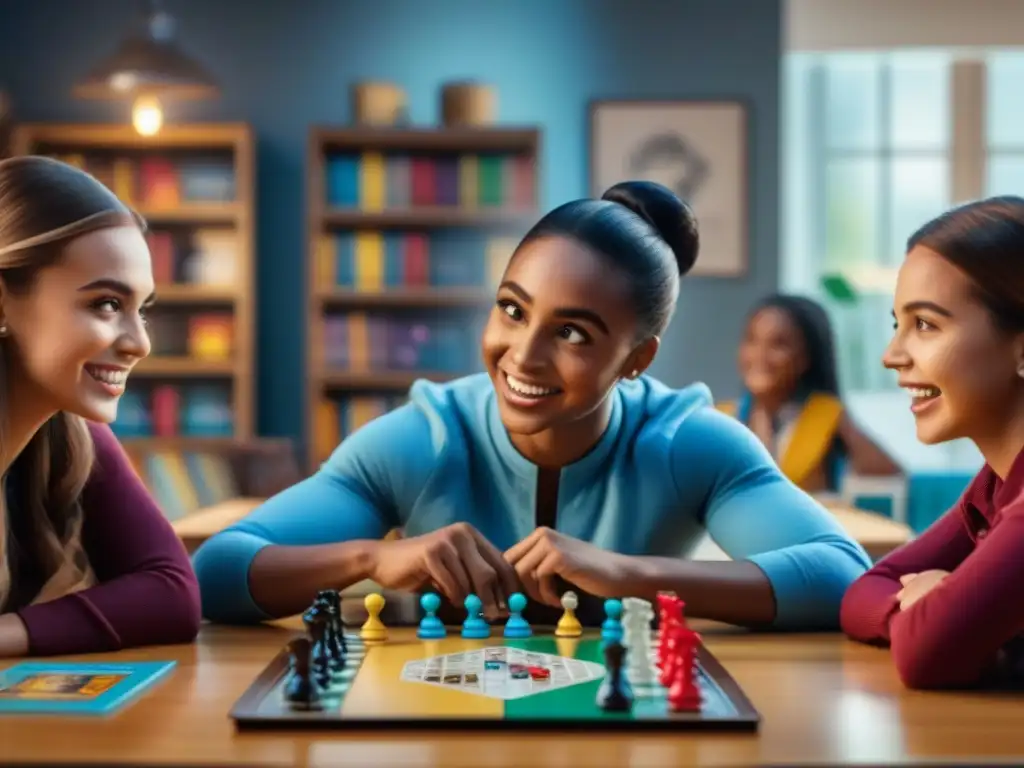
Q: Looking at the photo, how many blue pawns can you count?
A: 4